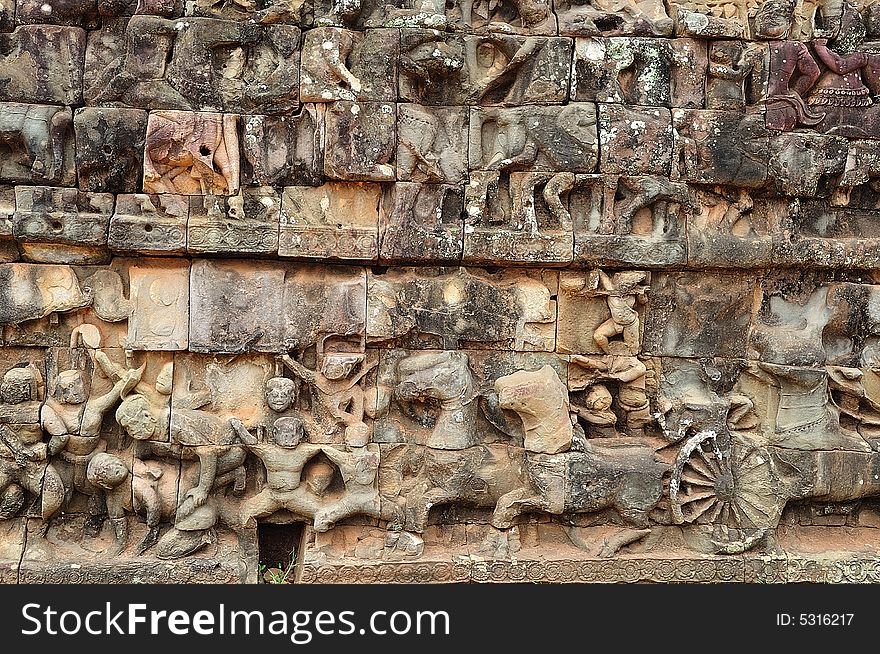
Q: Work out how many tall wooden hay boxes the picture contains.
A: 0